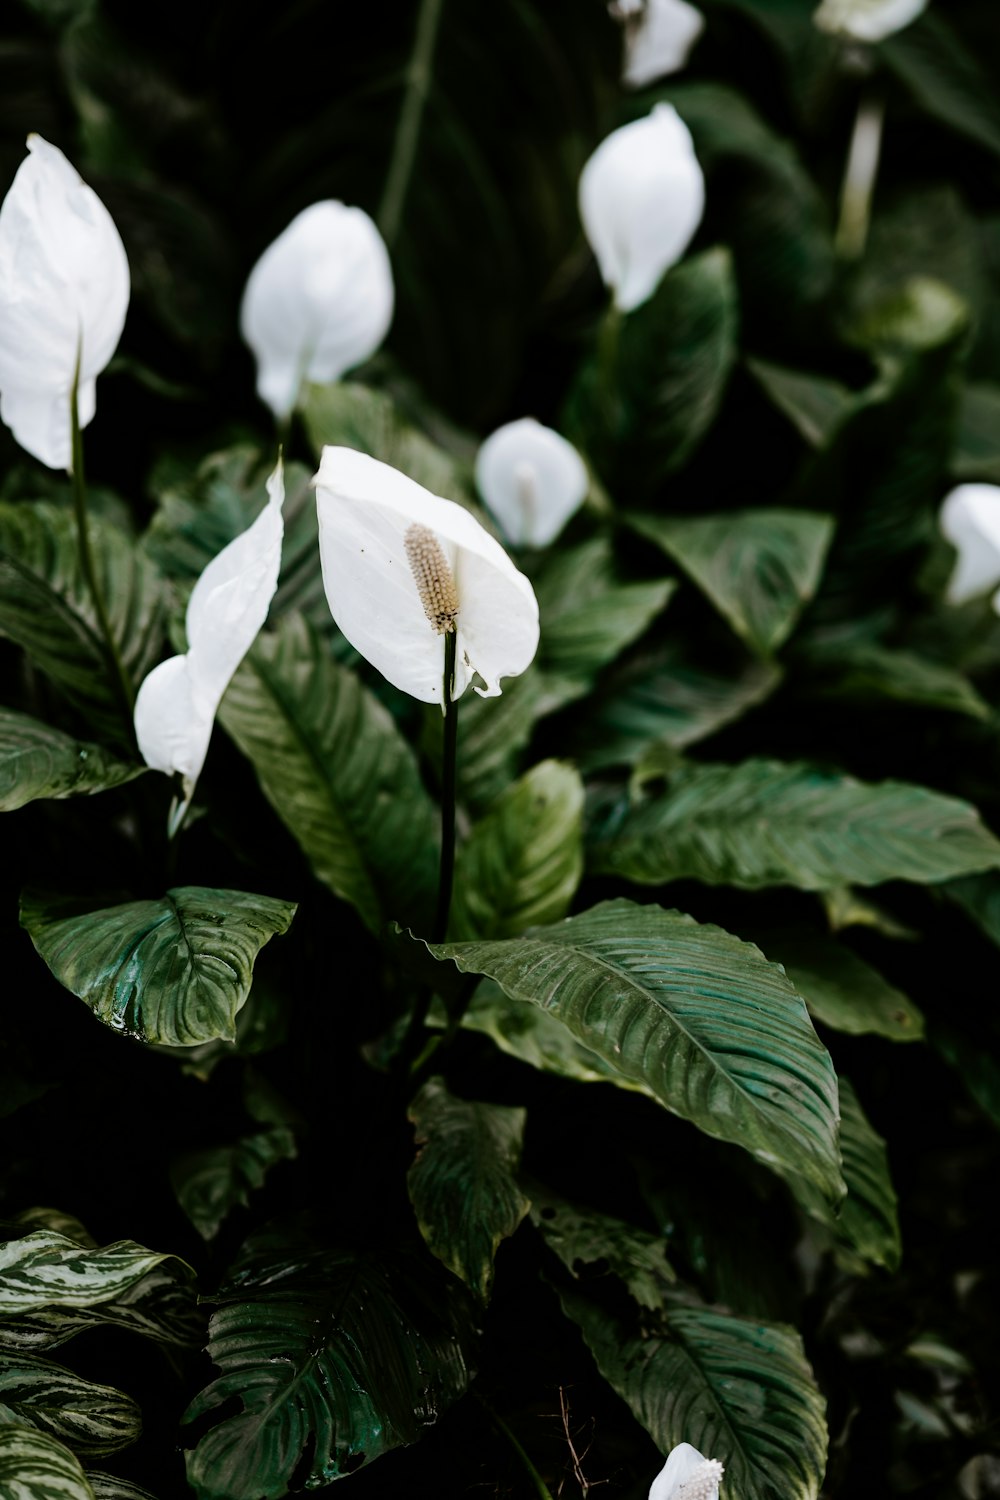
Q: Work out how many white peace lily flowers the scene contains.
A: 10